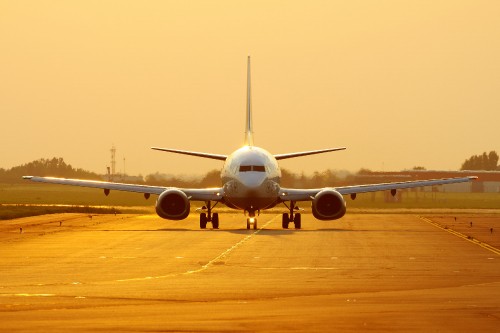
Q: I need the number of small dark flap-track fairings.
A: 4